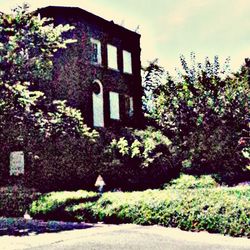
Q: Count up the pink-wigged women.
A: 0